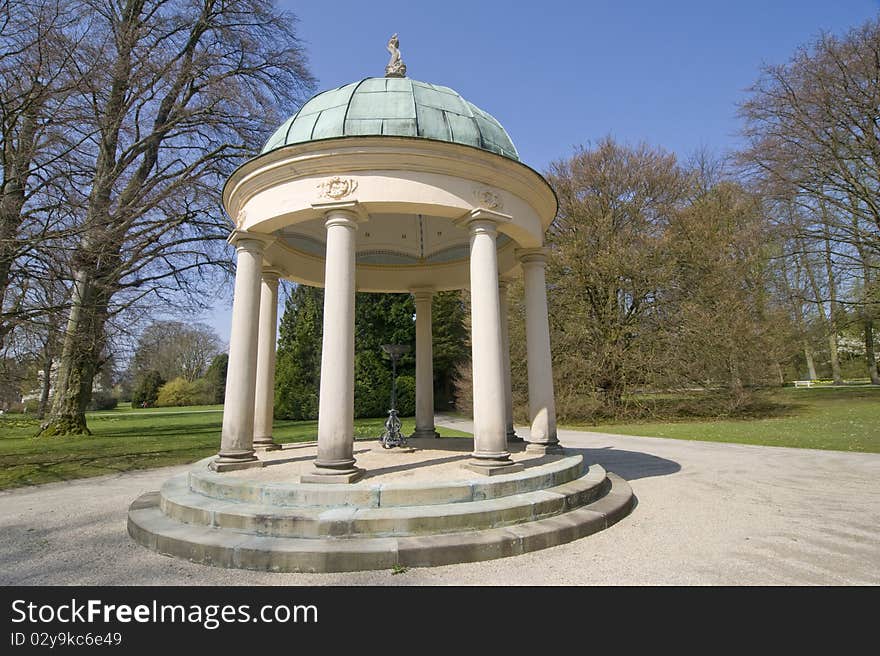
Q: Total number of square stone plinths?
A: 7